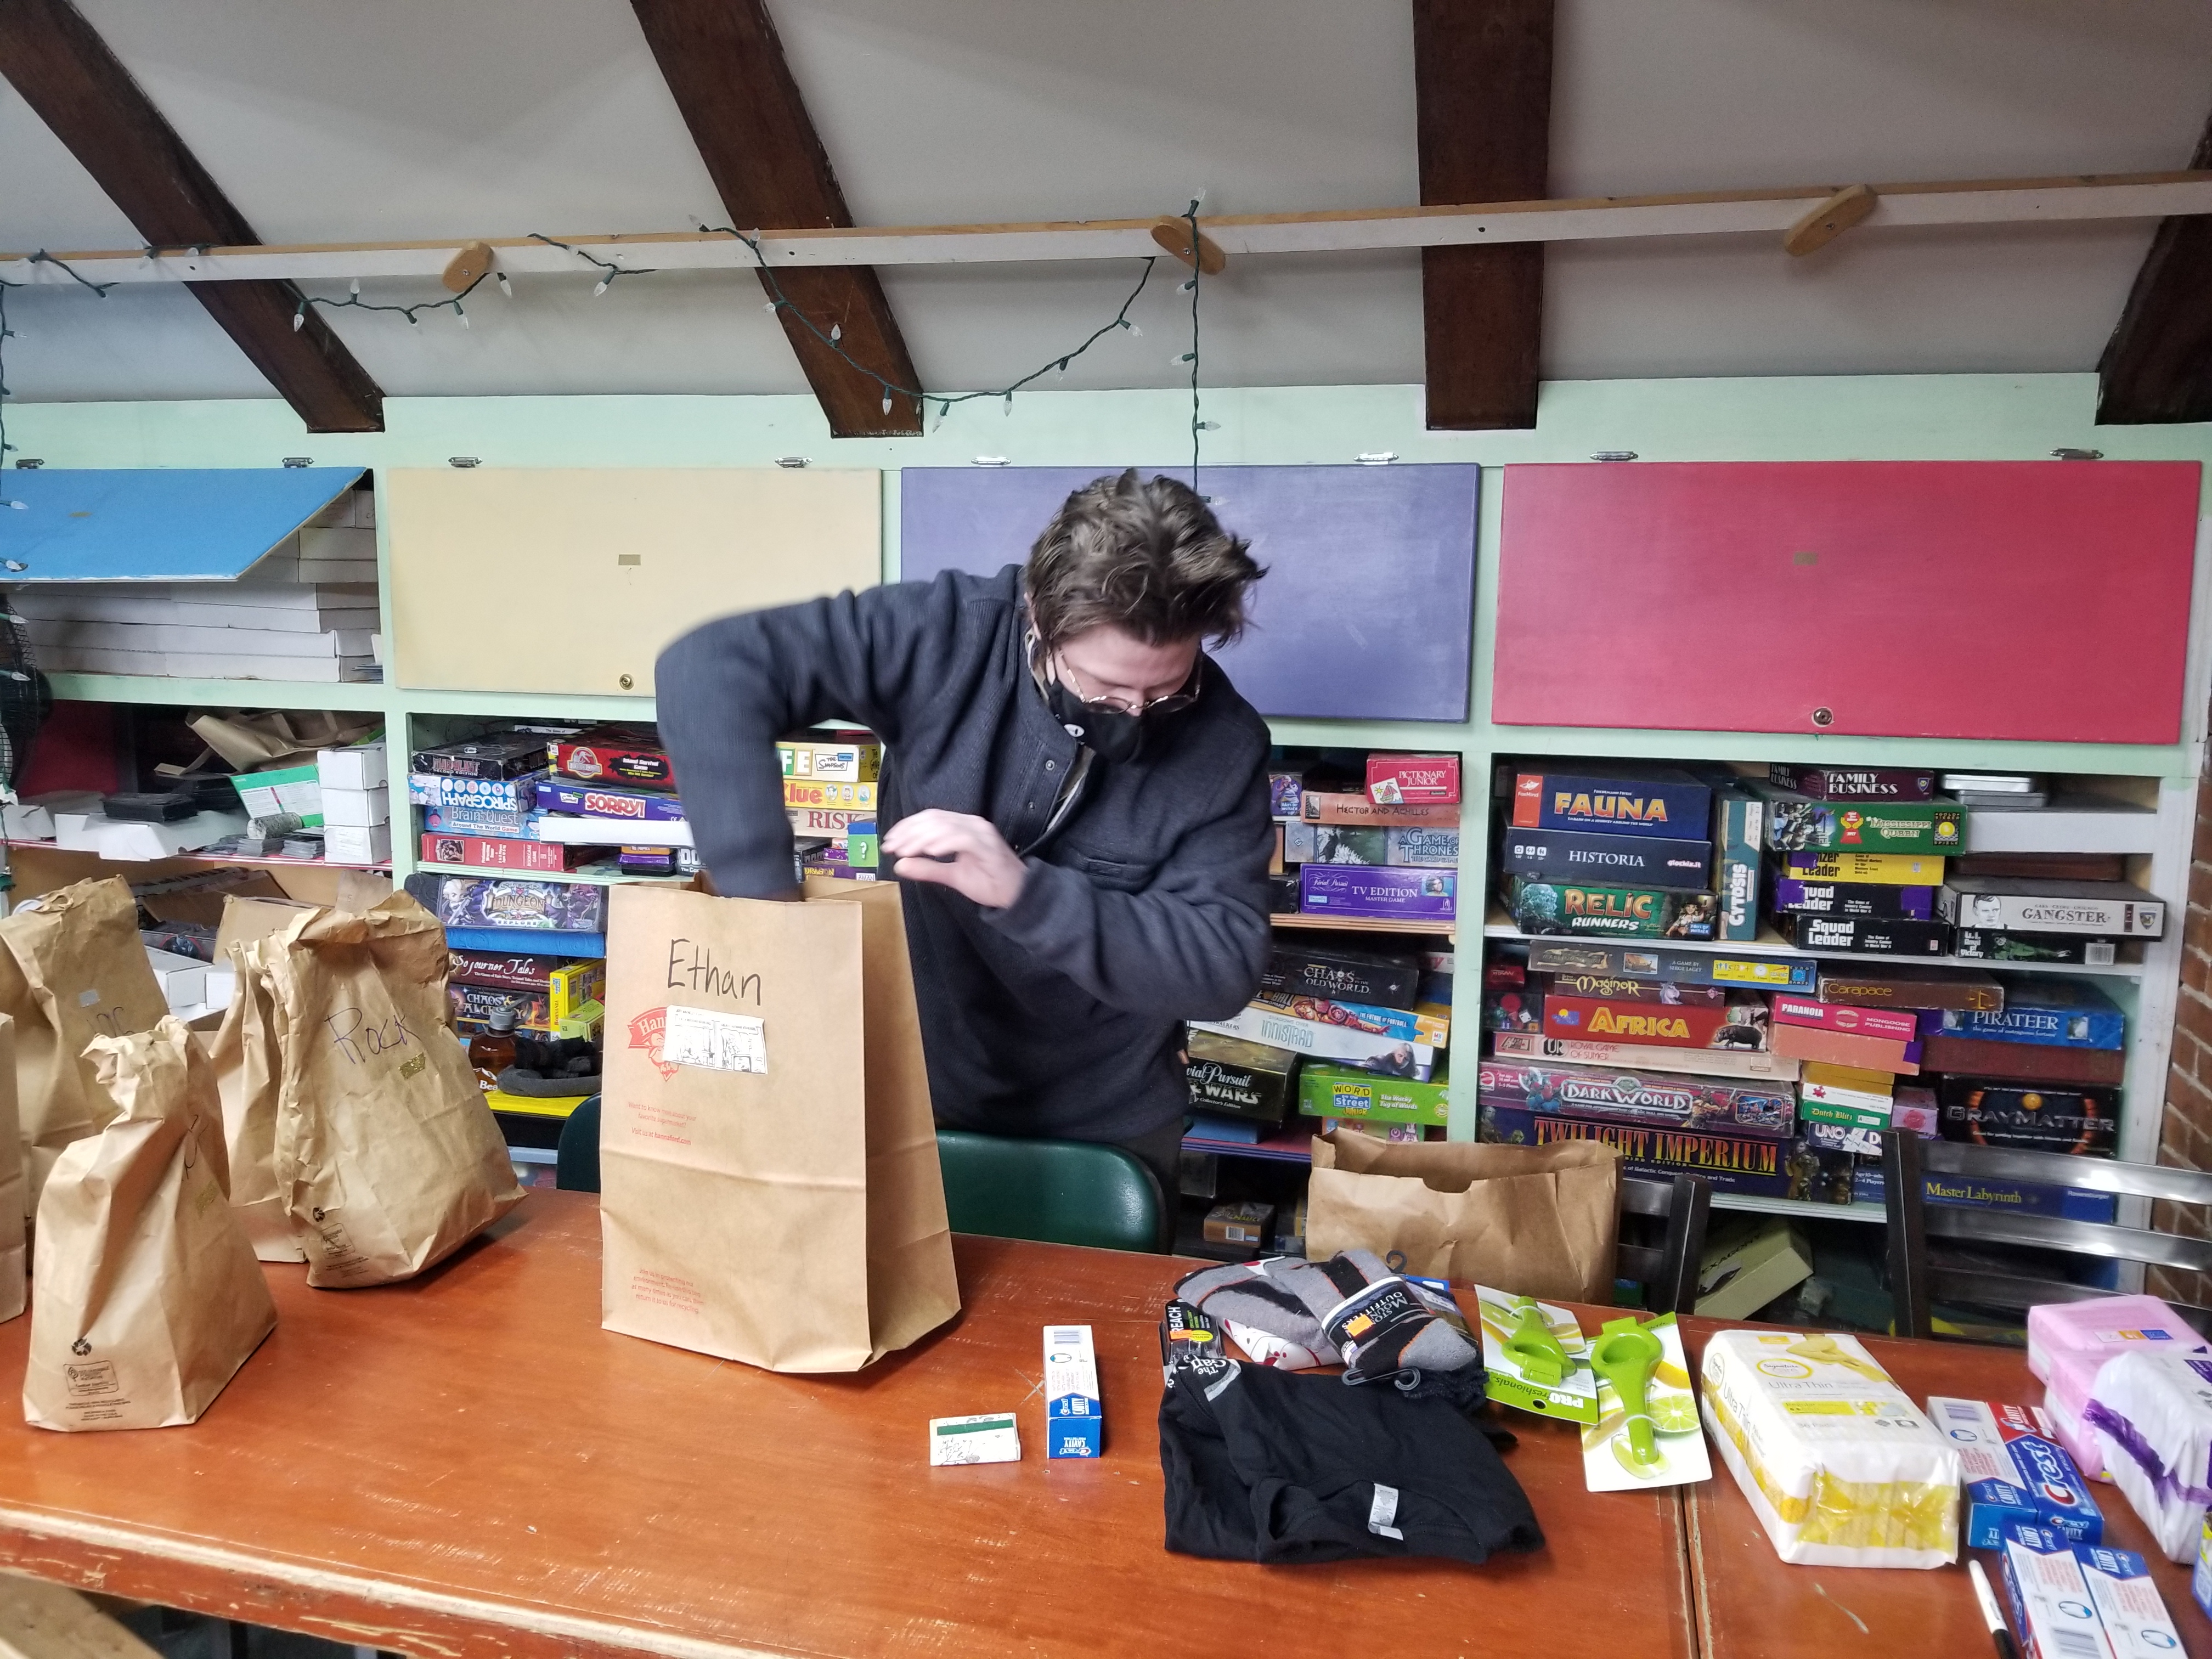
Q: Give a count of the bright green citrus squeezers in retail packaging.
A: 2